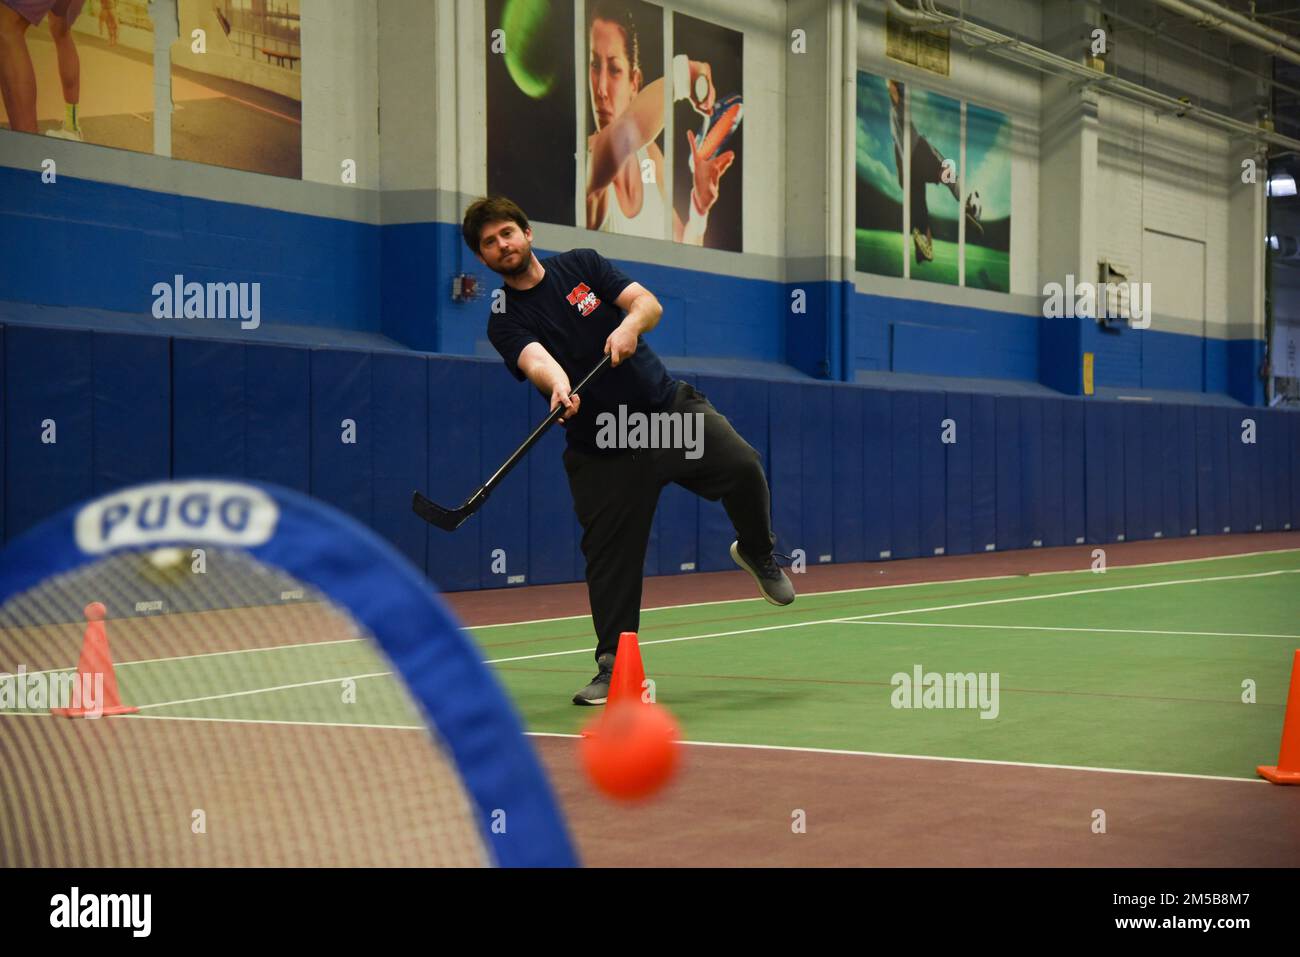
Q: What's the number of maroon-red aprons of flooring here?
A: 2